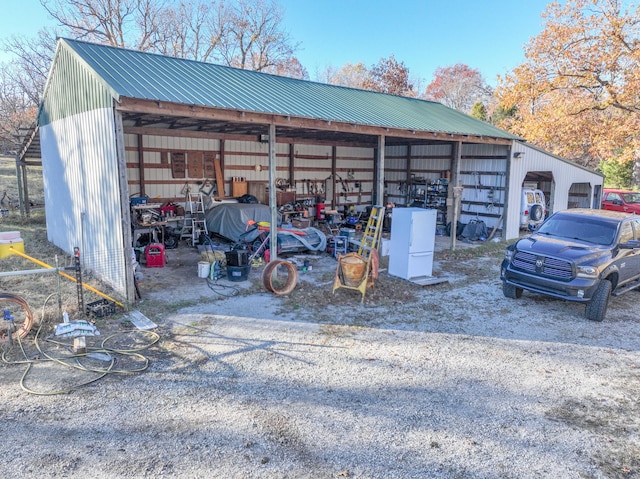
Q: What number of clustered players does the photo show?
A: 0